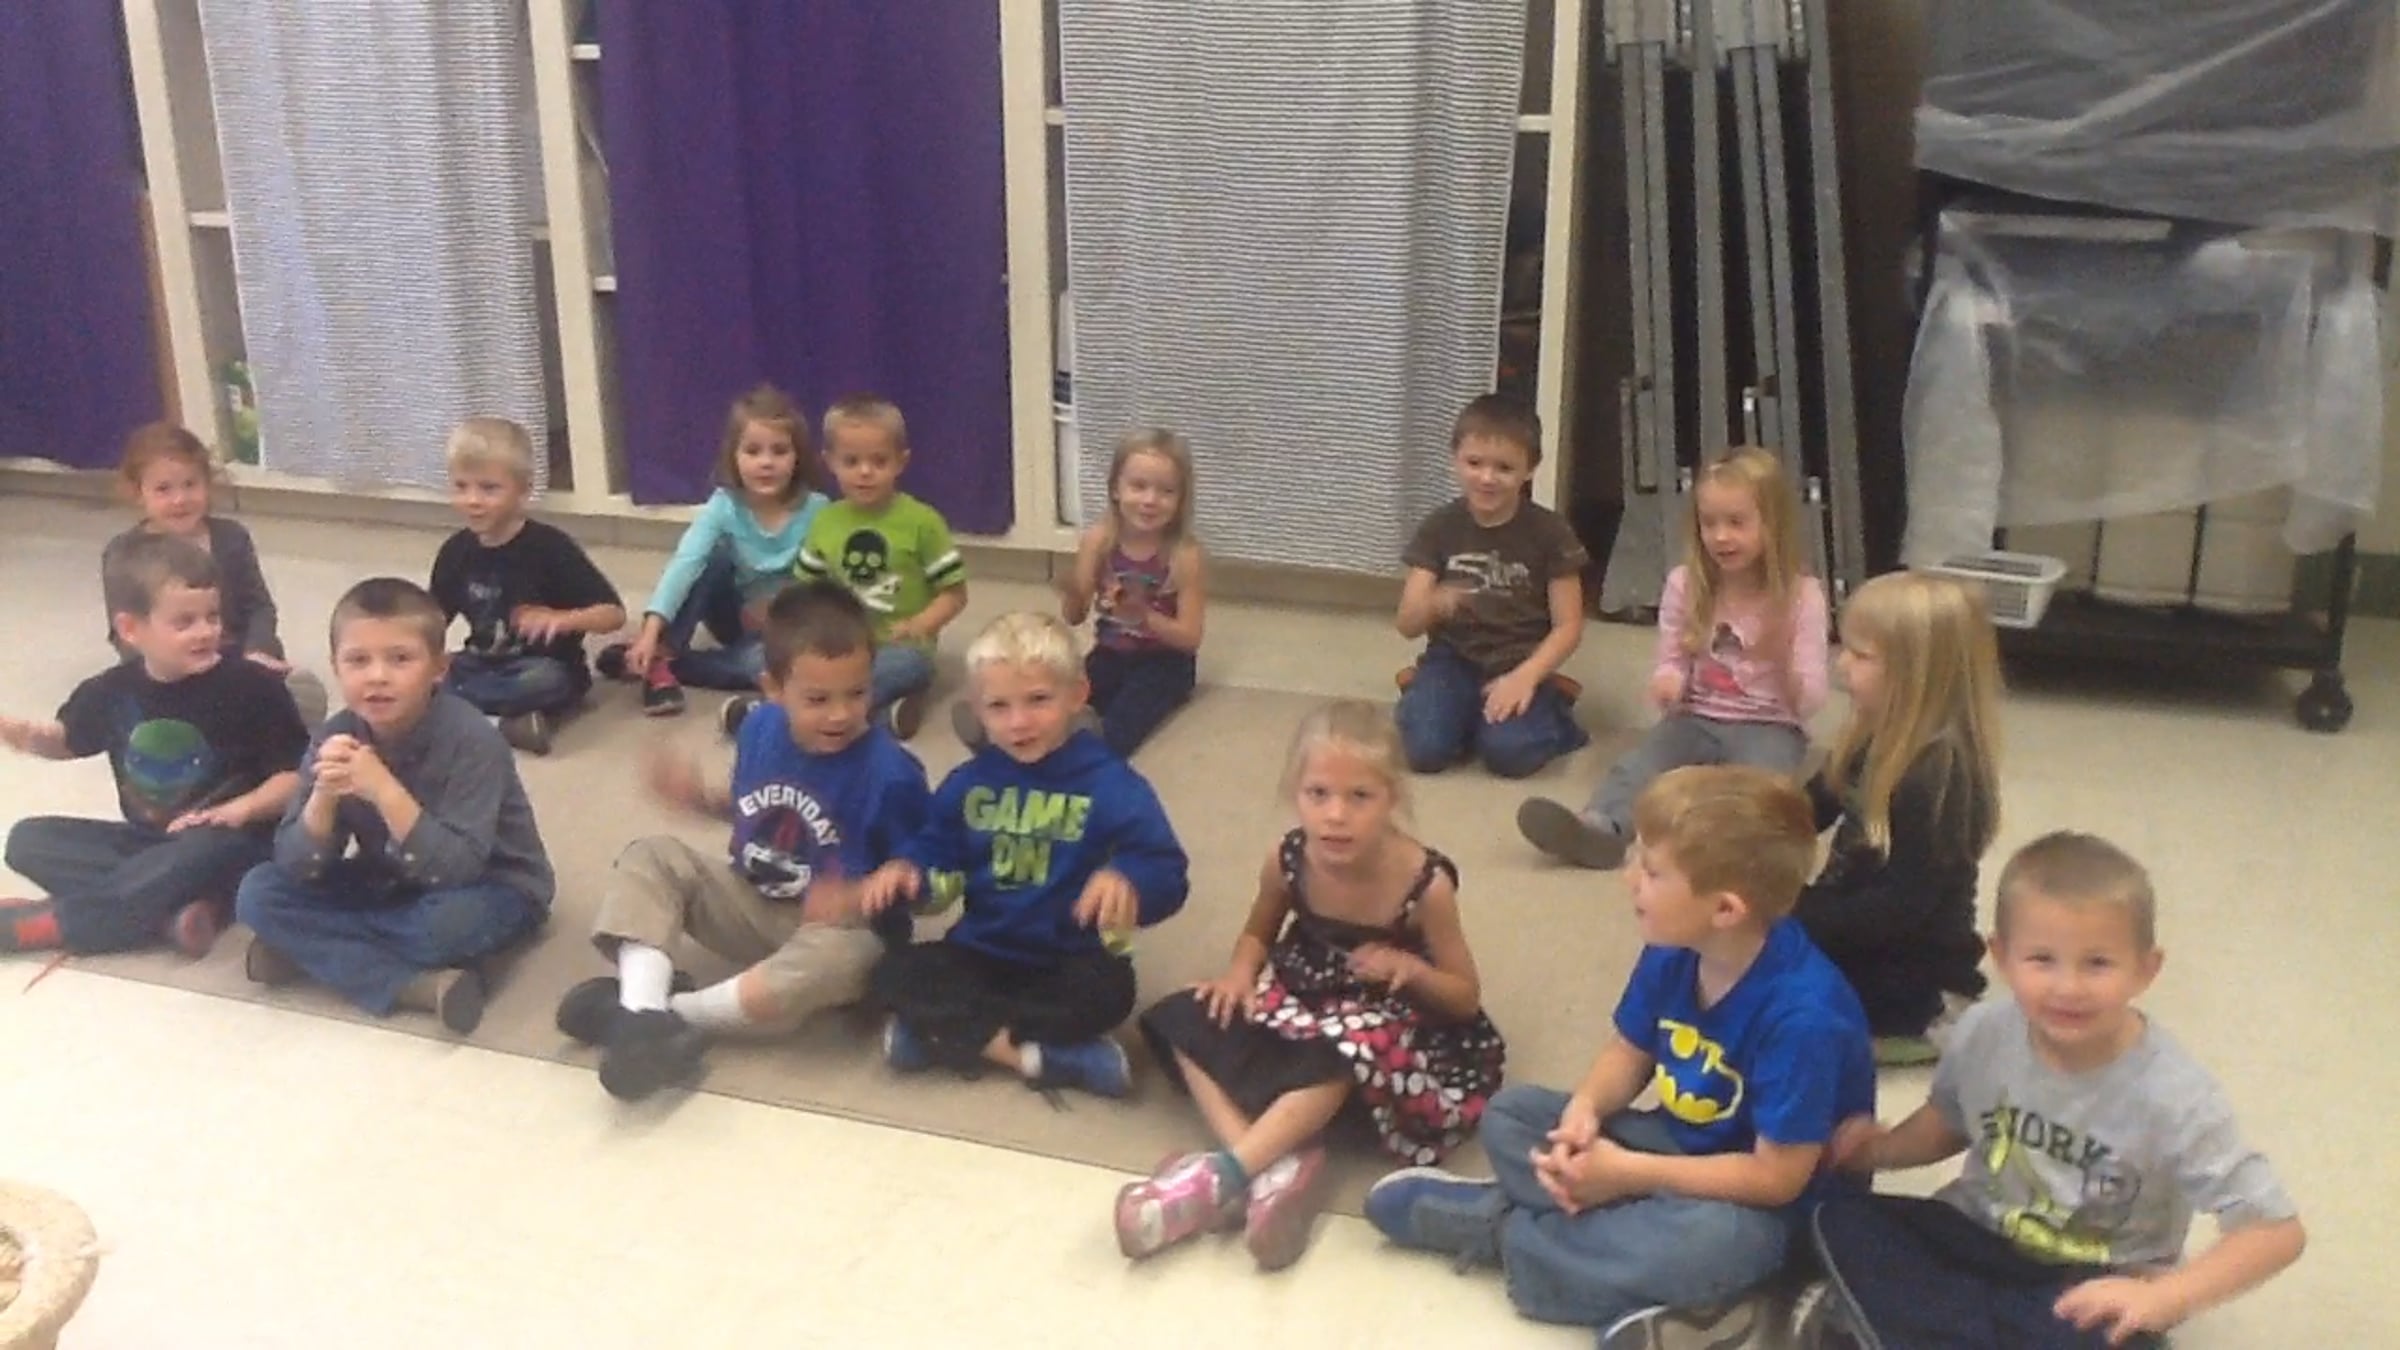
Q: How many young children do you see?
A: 15